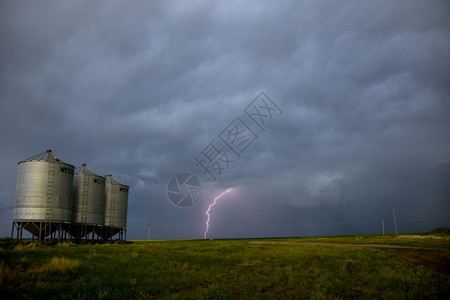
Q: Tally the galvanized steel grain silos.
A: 3